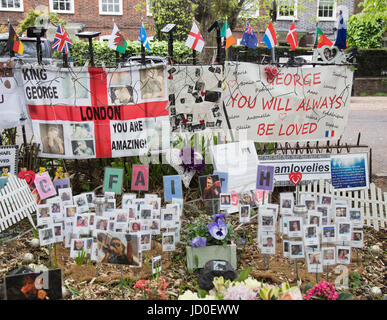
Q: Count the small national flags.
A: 11